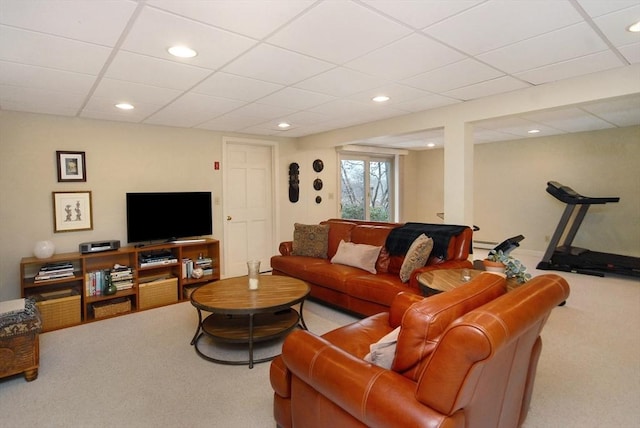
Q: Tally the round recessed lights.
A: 7